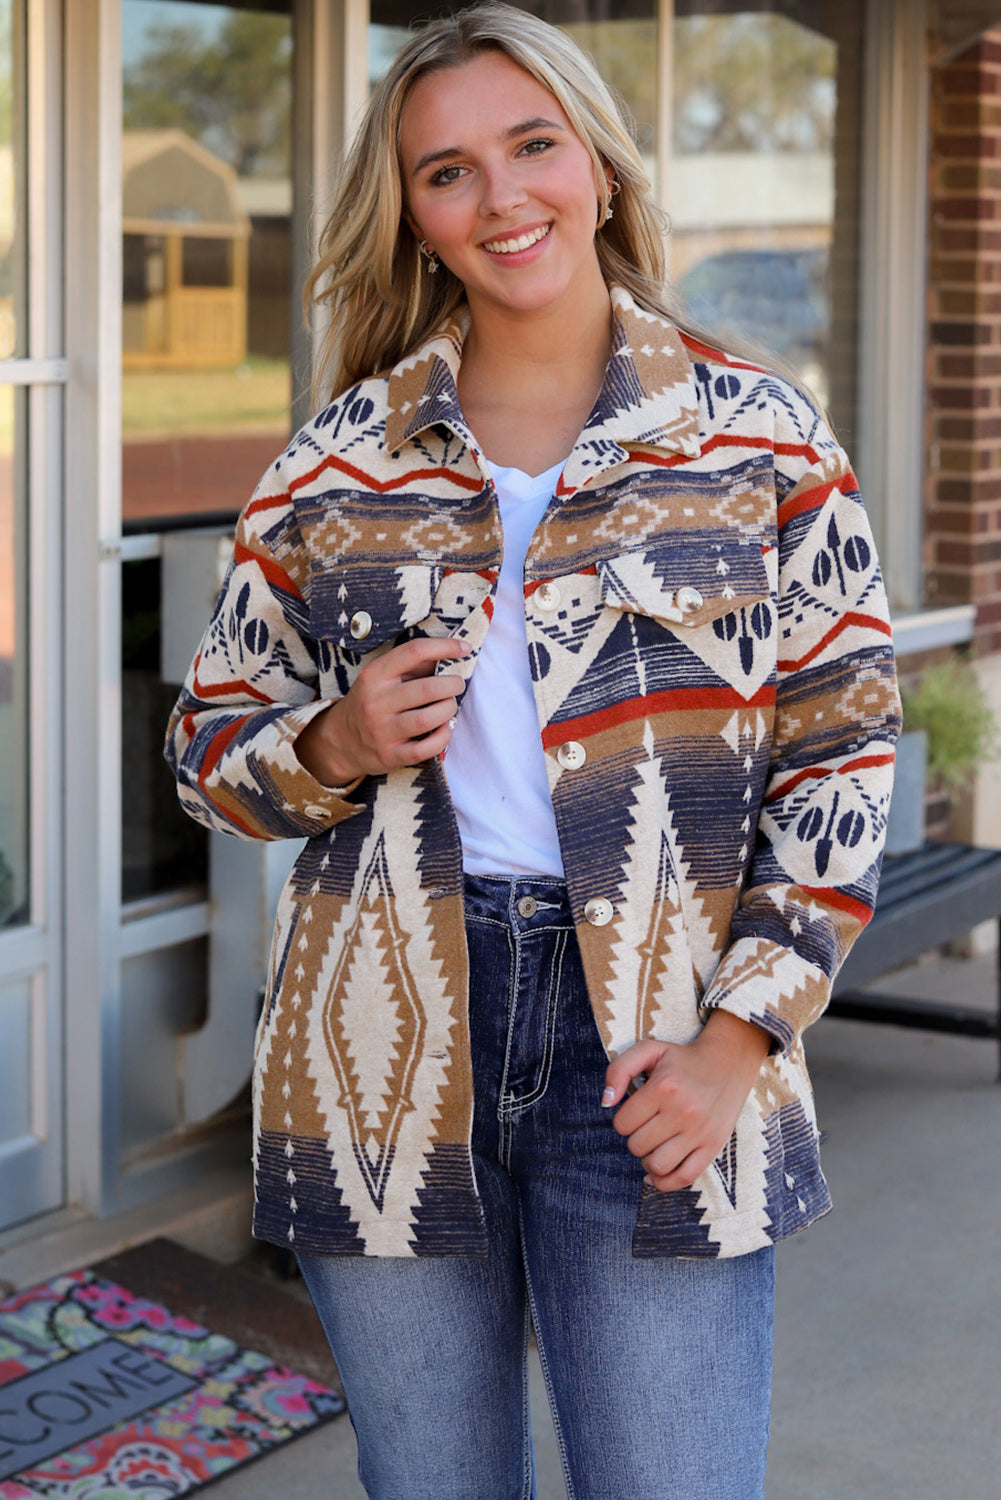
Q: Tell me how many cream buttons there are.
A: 6